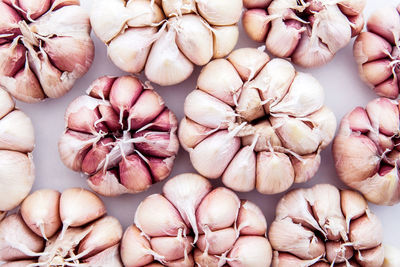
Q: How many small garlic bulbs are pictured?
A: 11